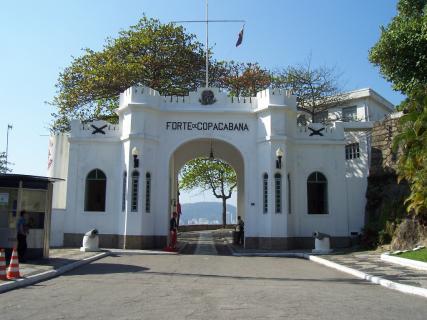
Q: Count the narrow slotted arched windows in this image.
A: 6